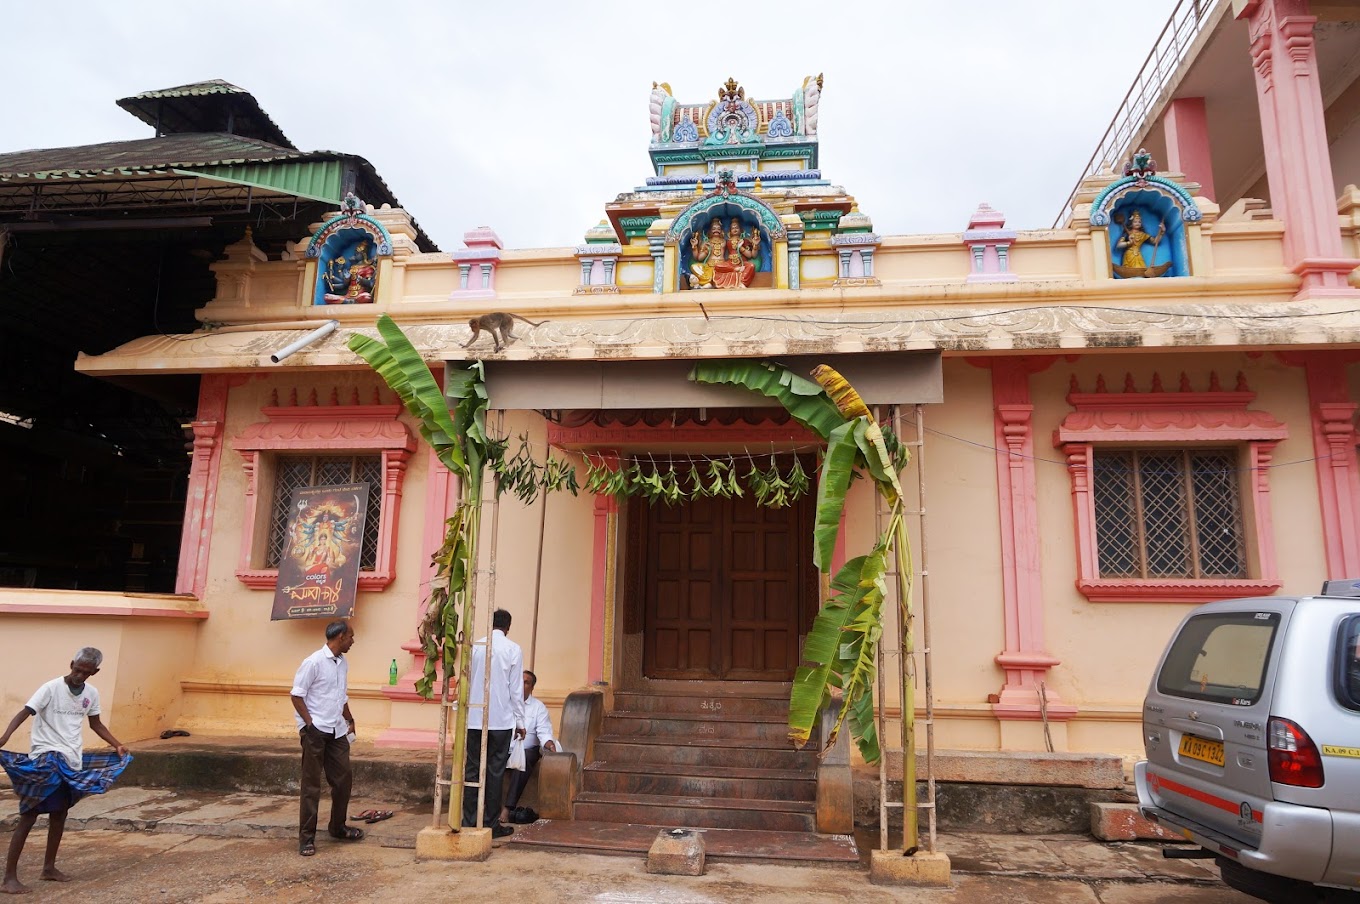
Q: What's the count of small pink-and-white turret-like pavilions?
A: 2